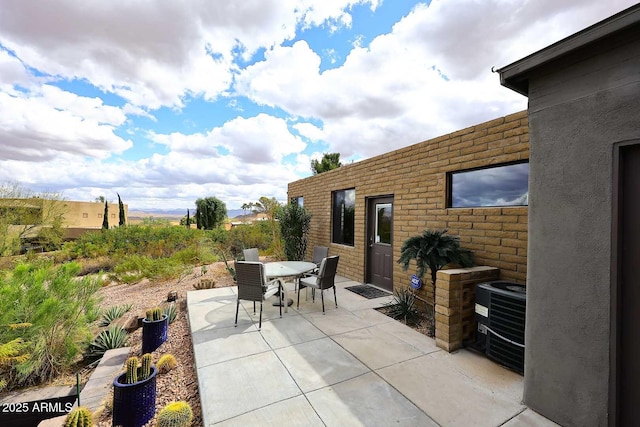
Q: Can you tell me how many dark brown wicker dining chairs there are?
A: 4